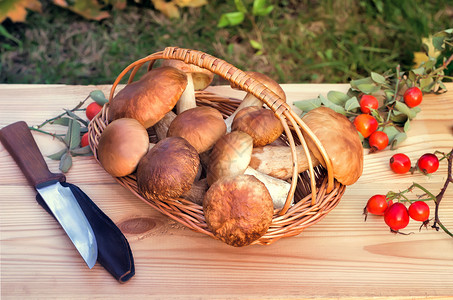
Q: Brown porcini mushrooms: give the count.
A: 10